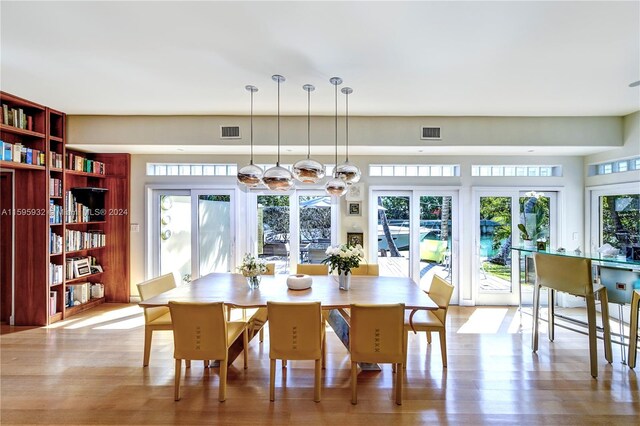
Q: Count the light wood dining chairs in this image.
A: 8